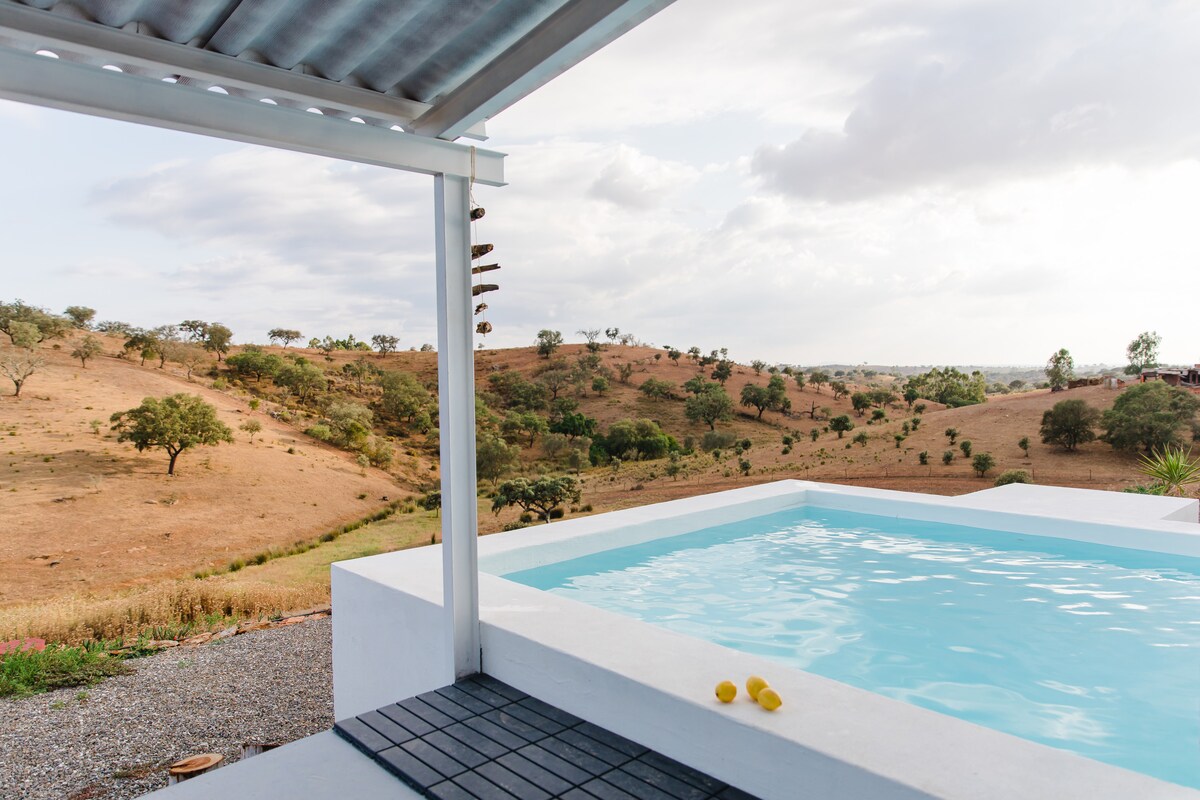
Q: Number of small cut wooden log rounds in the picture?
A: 2